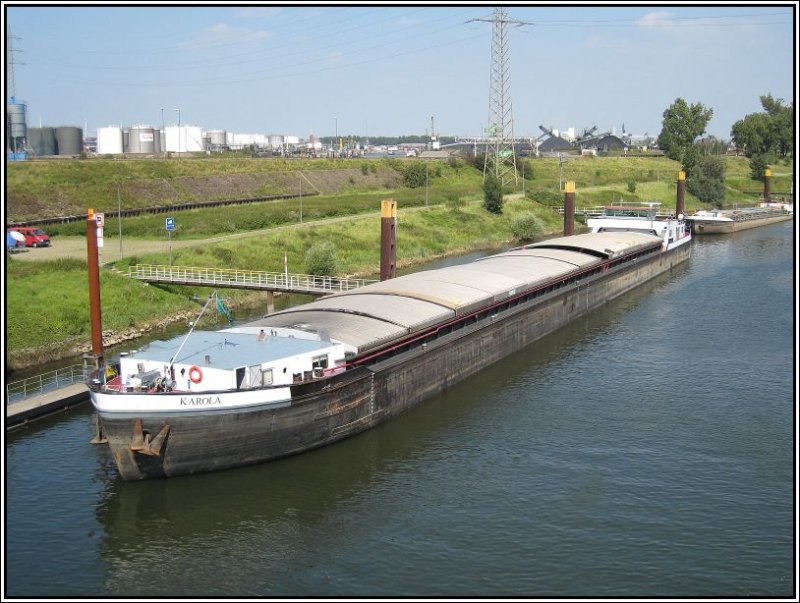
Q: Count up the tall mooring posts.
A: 5